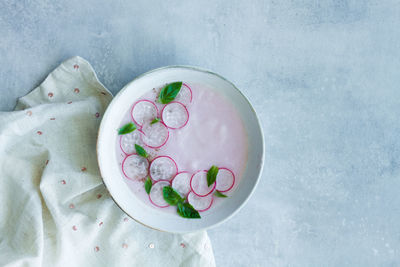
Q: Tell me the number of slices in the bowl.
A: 12